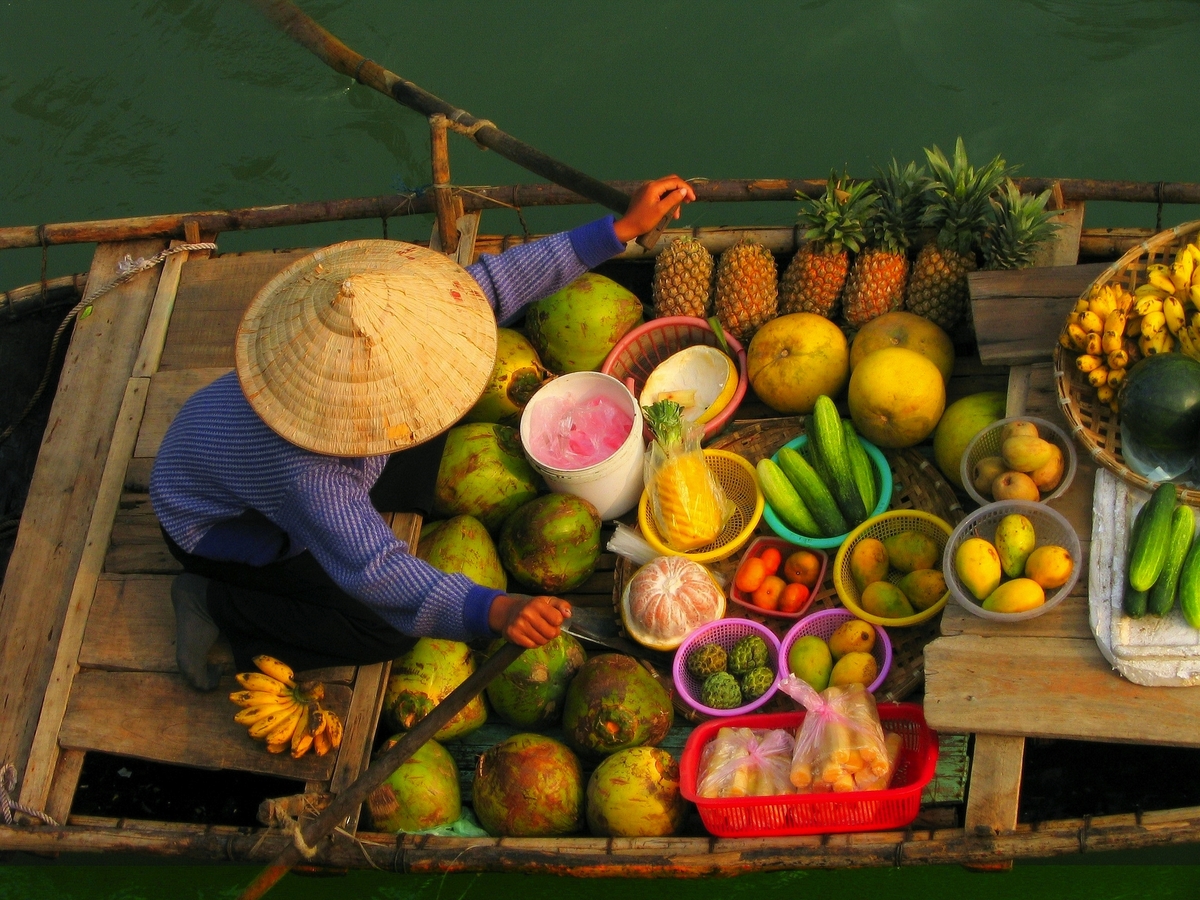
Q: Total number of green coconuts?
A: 11